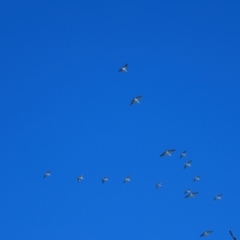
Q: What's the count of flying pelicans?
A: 15